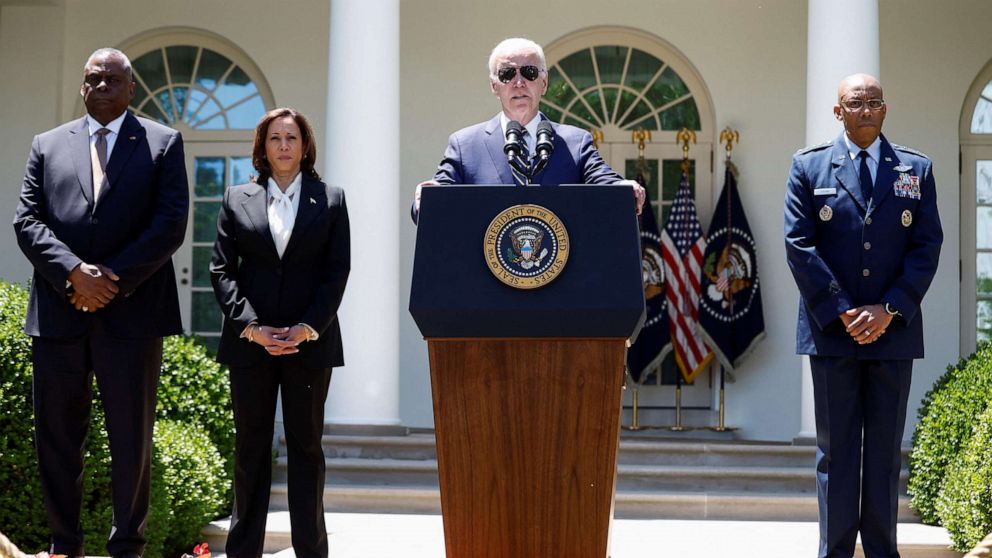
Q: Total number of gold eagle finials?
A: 4